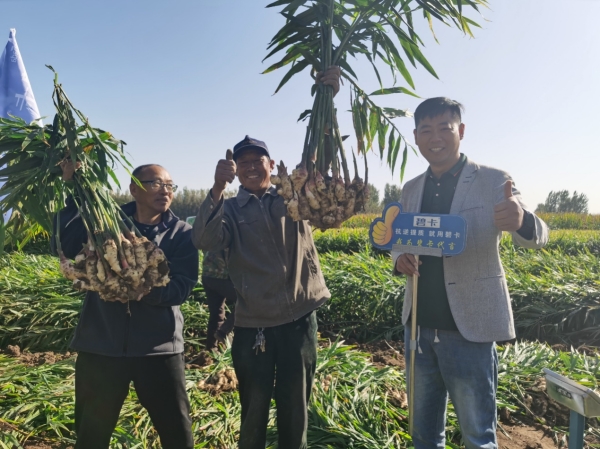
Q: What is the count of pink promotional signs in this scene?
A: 0